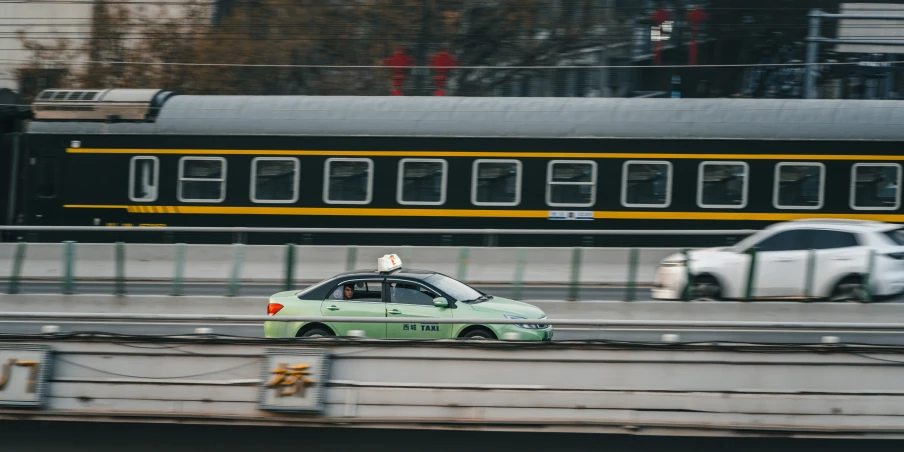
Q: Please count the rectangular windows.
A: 11